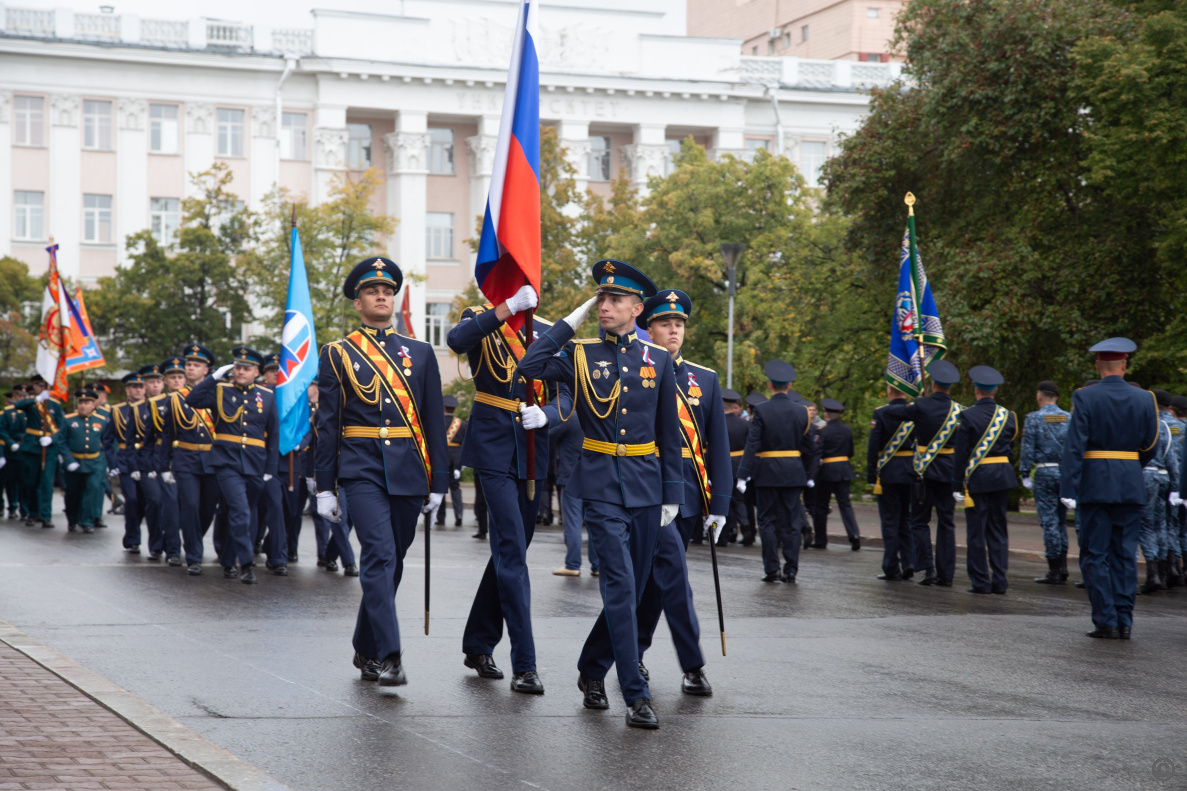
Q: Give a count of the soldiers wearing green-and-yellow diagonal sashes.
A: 3